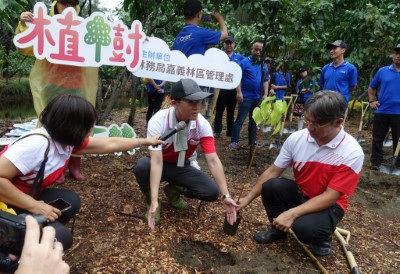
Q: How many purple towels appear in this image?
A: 0